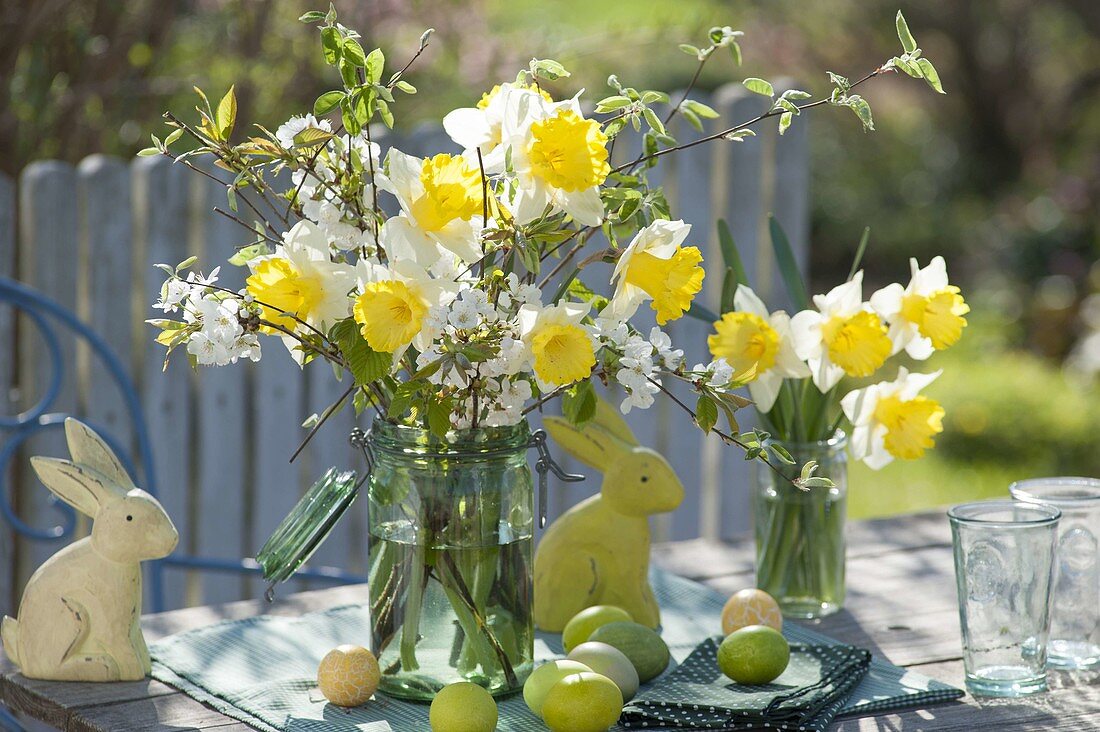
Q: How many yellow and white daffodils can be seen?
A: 11